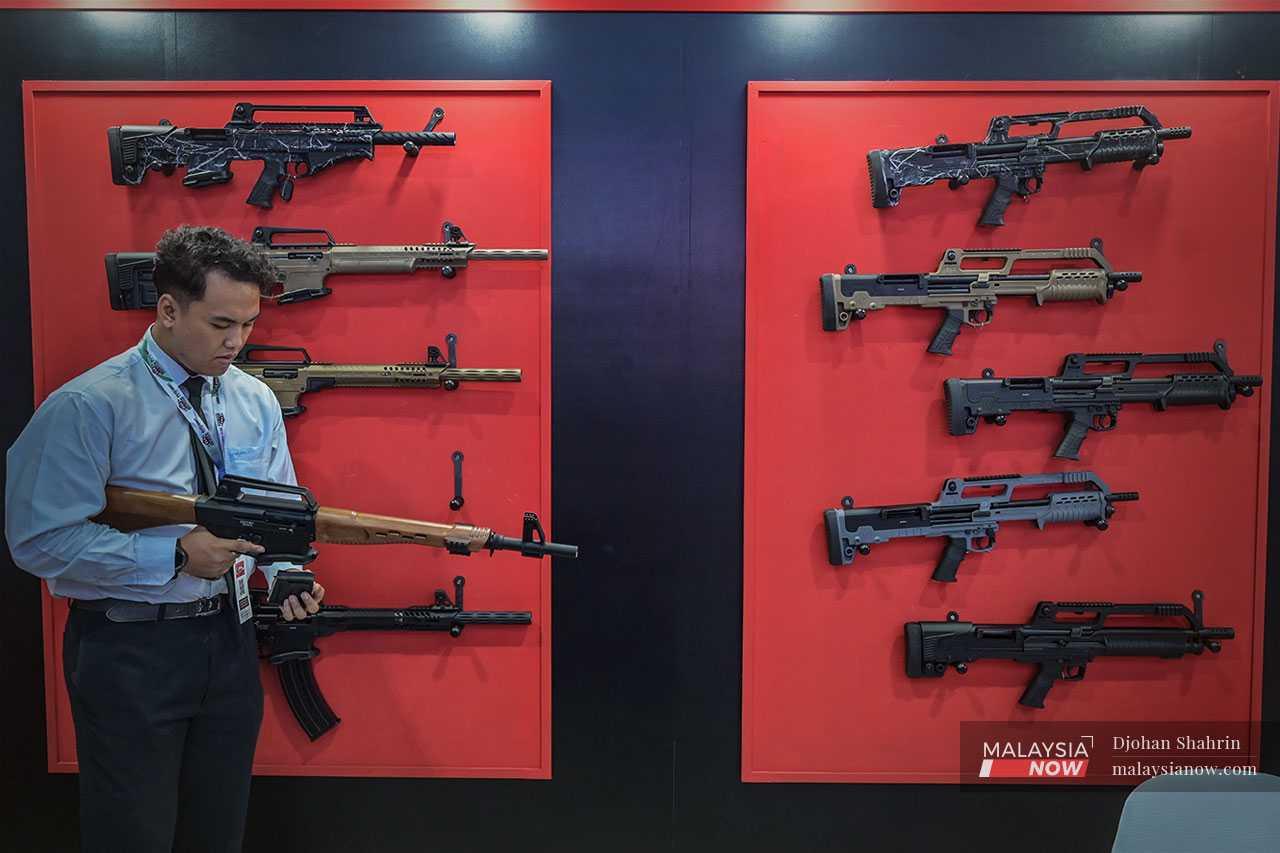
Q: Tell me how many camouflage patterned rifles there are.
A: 2